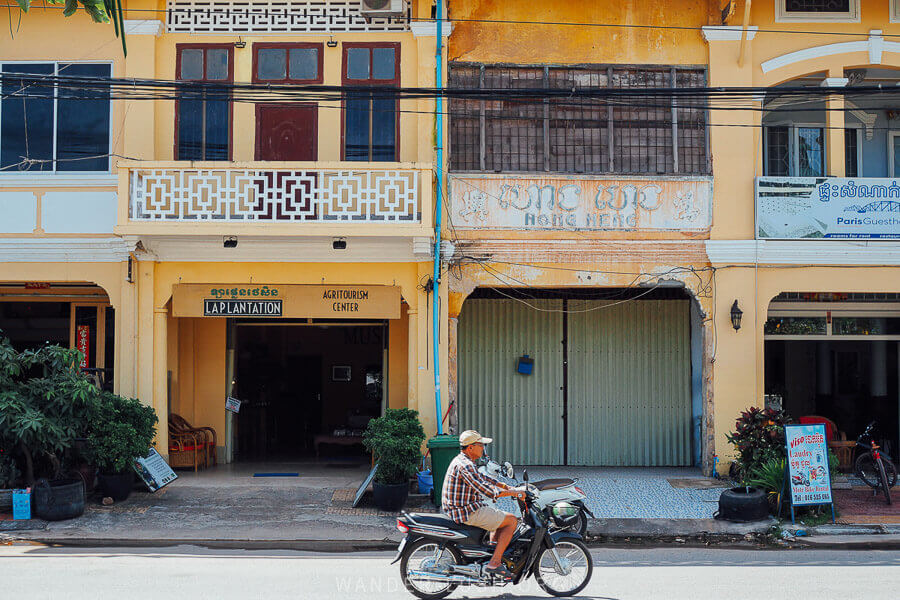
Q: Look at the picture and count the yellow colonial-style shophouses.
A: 4